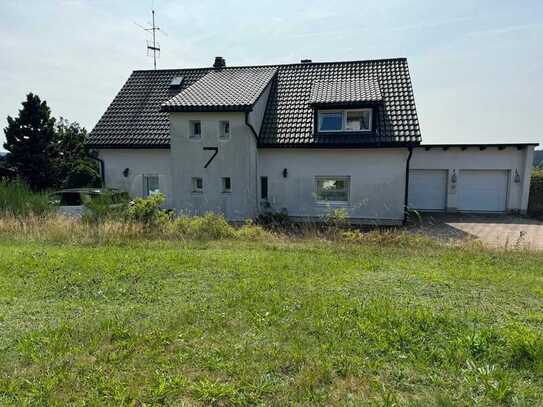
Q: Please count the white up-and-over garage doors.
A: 2